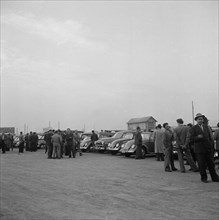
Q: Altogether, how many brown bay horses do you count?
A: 0